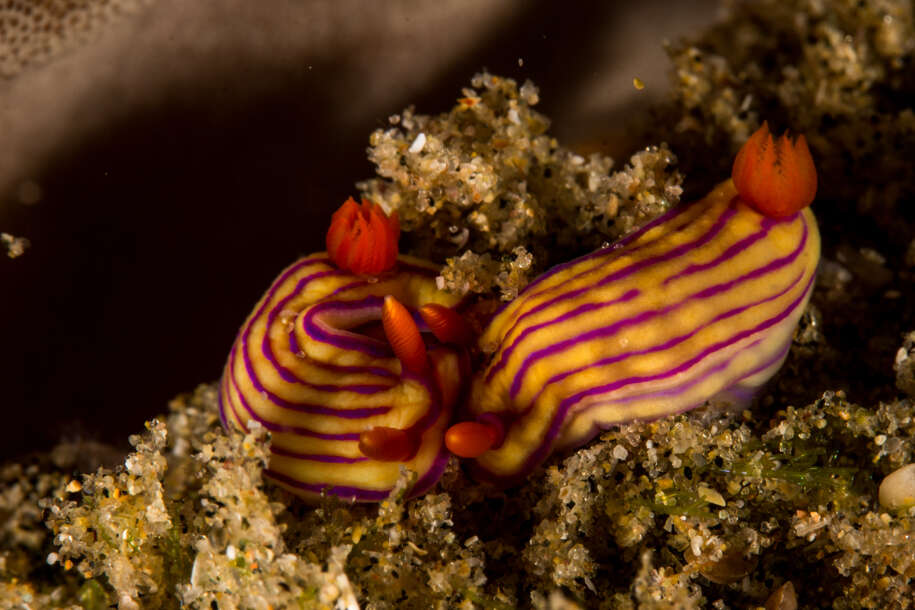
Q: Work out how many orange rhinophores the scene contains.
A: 4